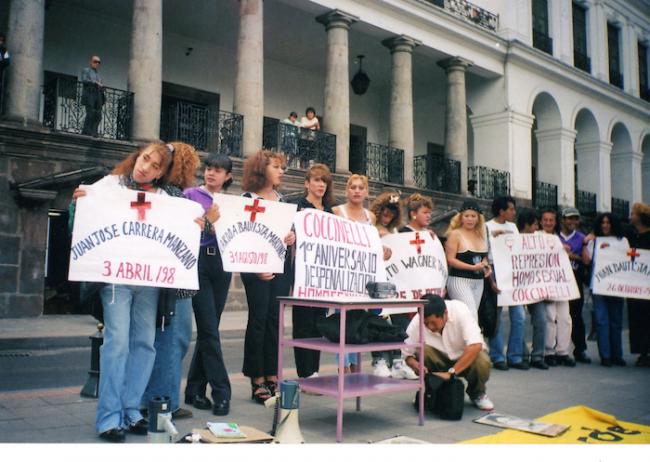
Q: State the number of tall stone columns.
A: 6